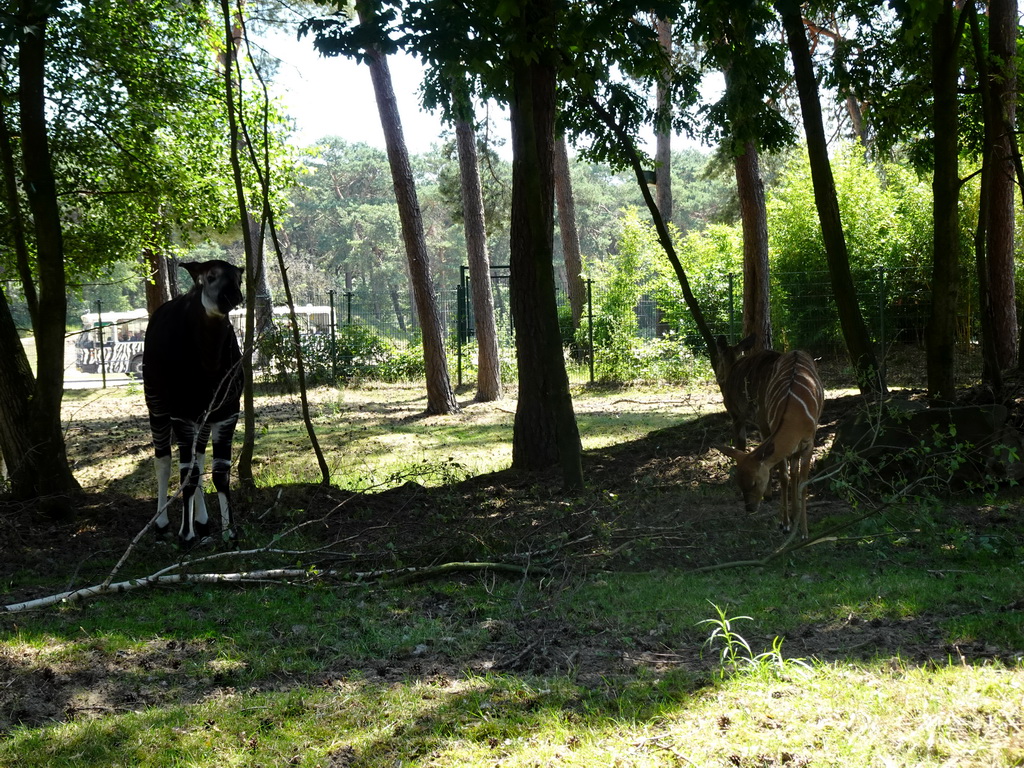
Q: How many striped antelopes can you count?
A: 2